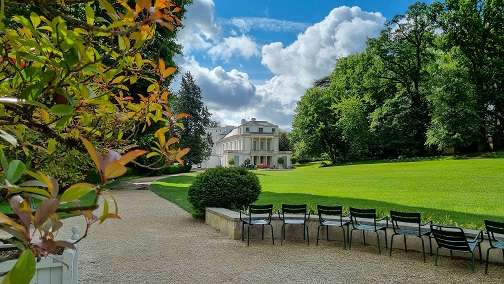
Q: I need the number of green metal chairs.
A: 7